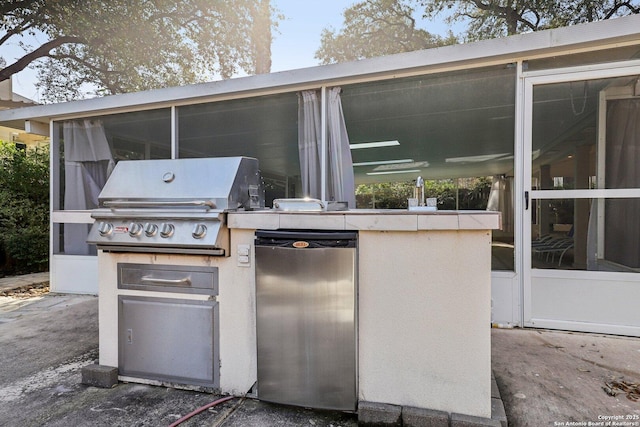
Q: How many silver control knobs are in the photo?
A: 5